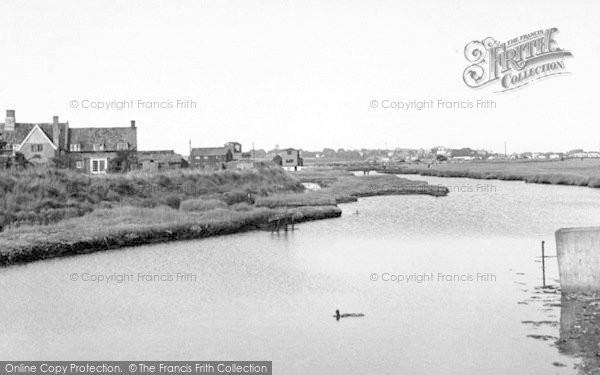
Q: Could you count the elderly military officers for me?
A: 0